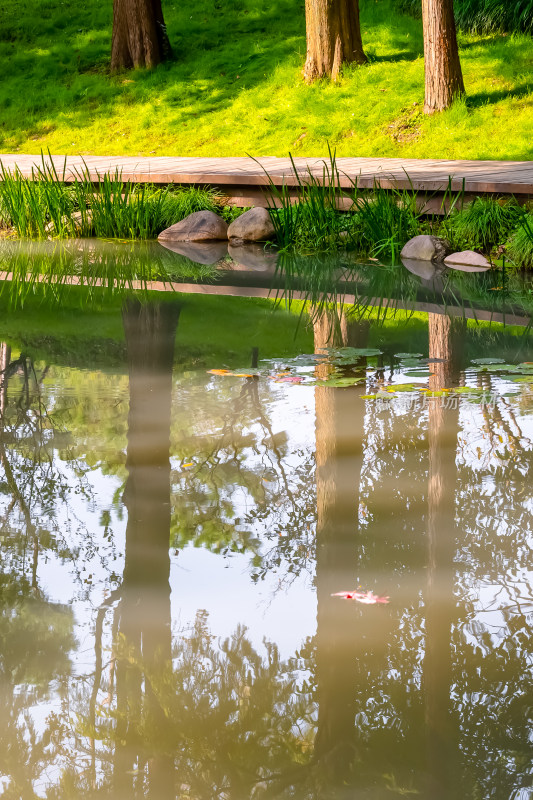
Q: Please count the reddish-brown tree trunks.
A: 3